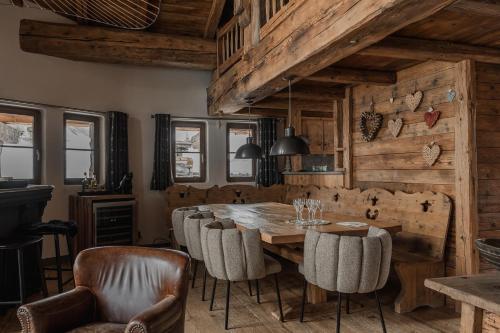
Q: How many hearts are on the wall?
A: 7